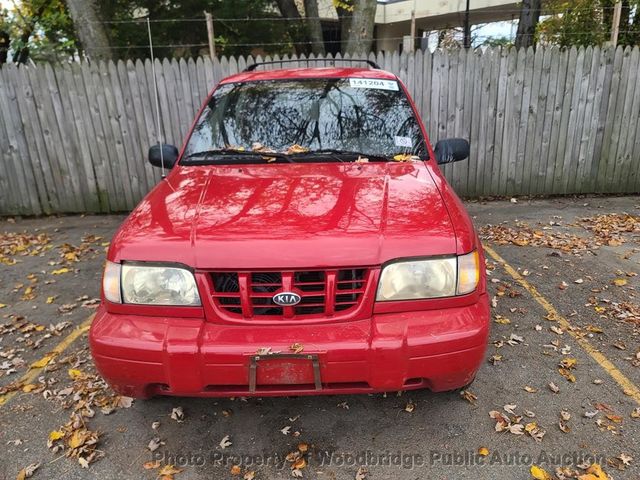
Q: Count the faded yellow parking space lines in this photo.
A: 2